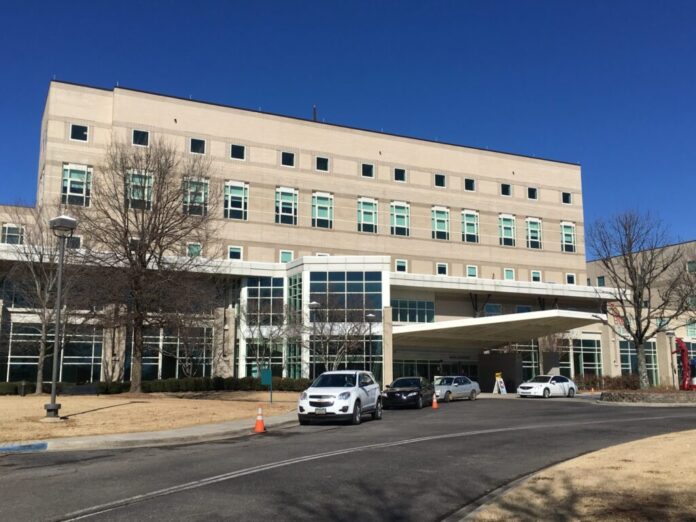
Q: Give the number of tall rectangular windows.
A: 13